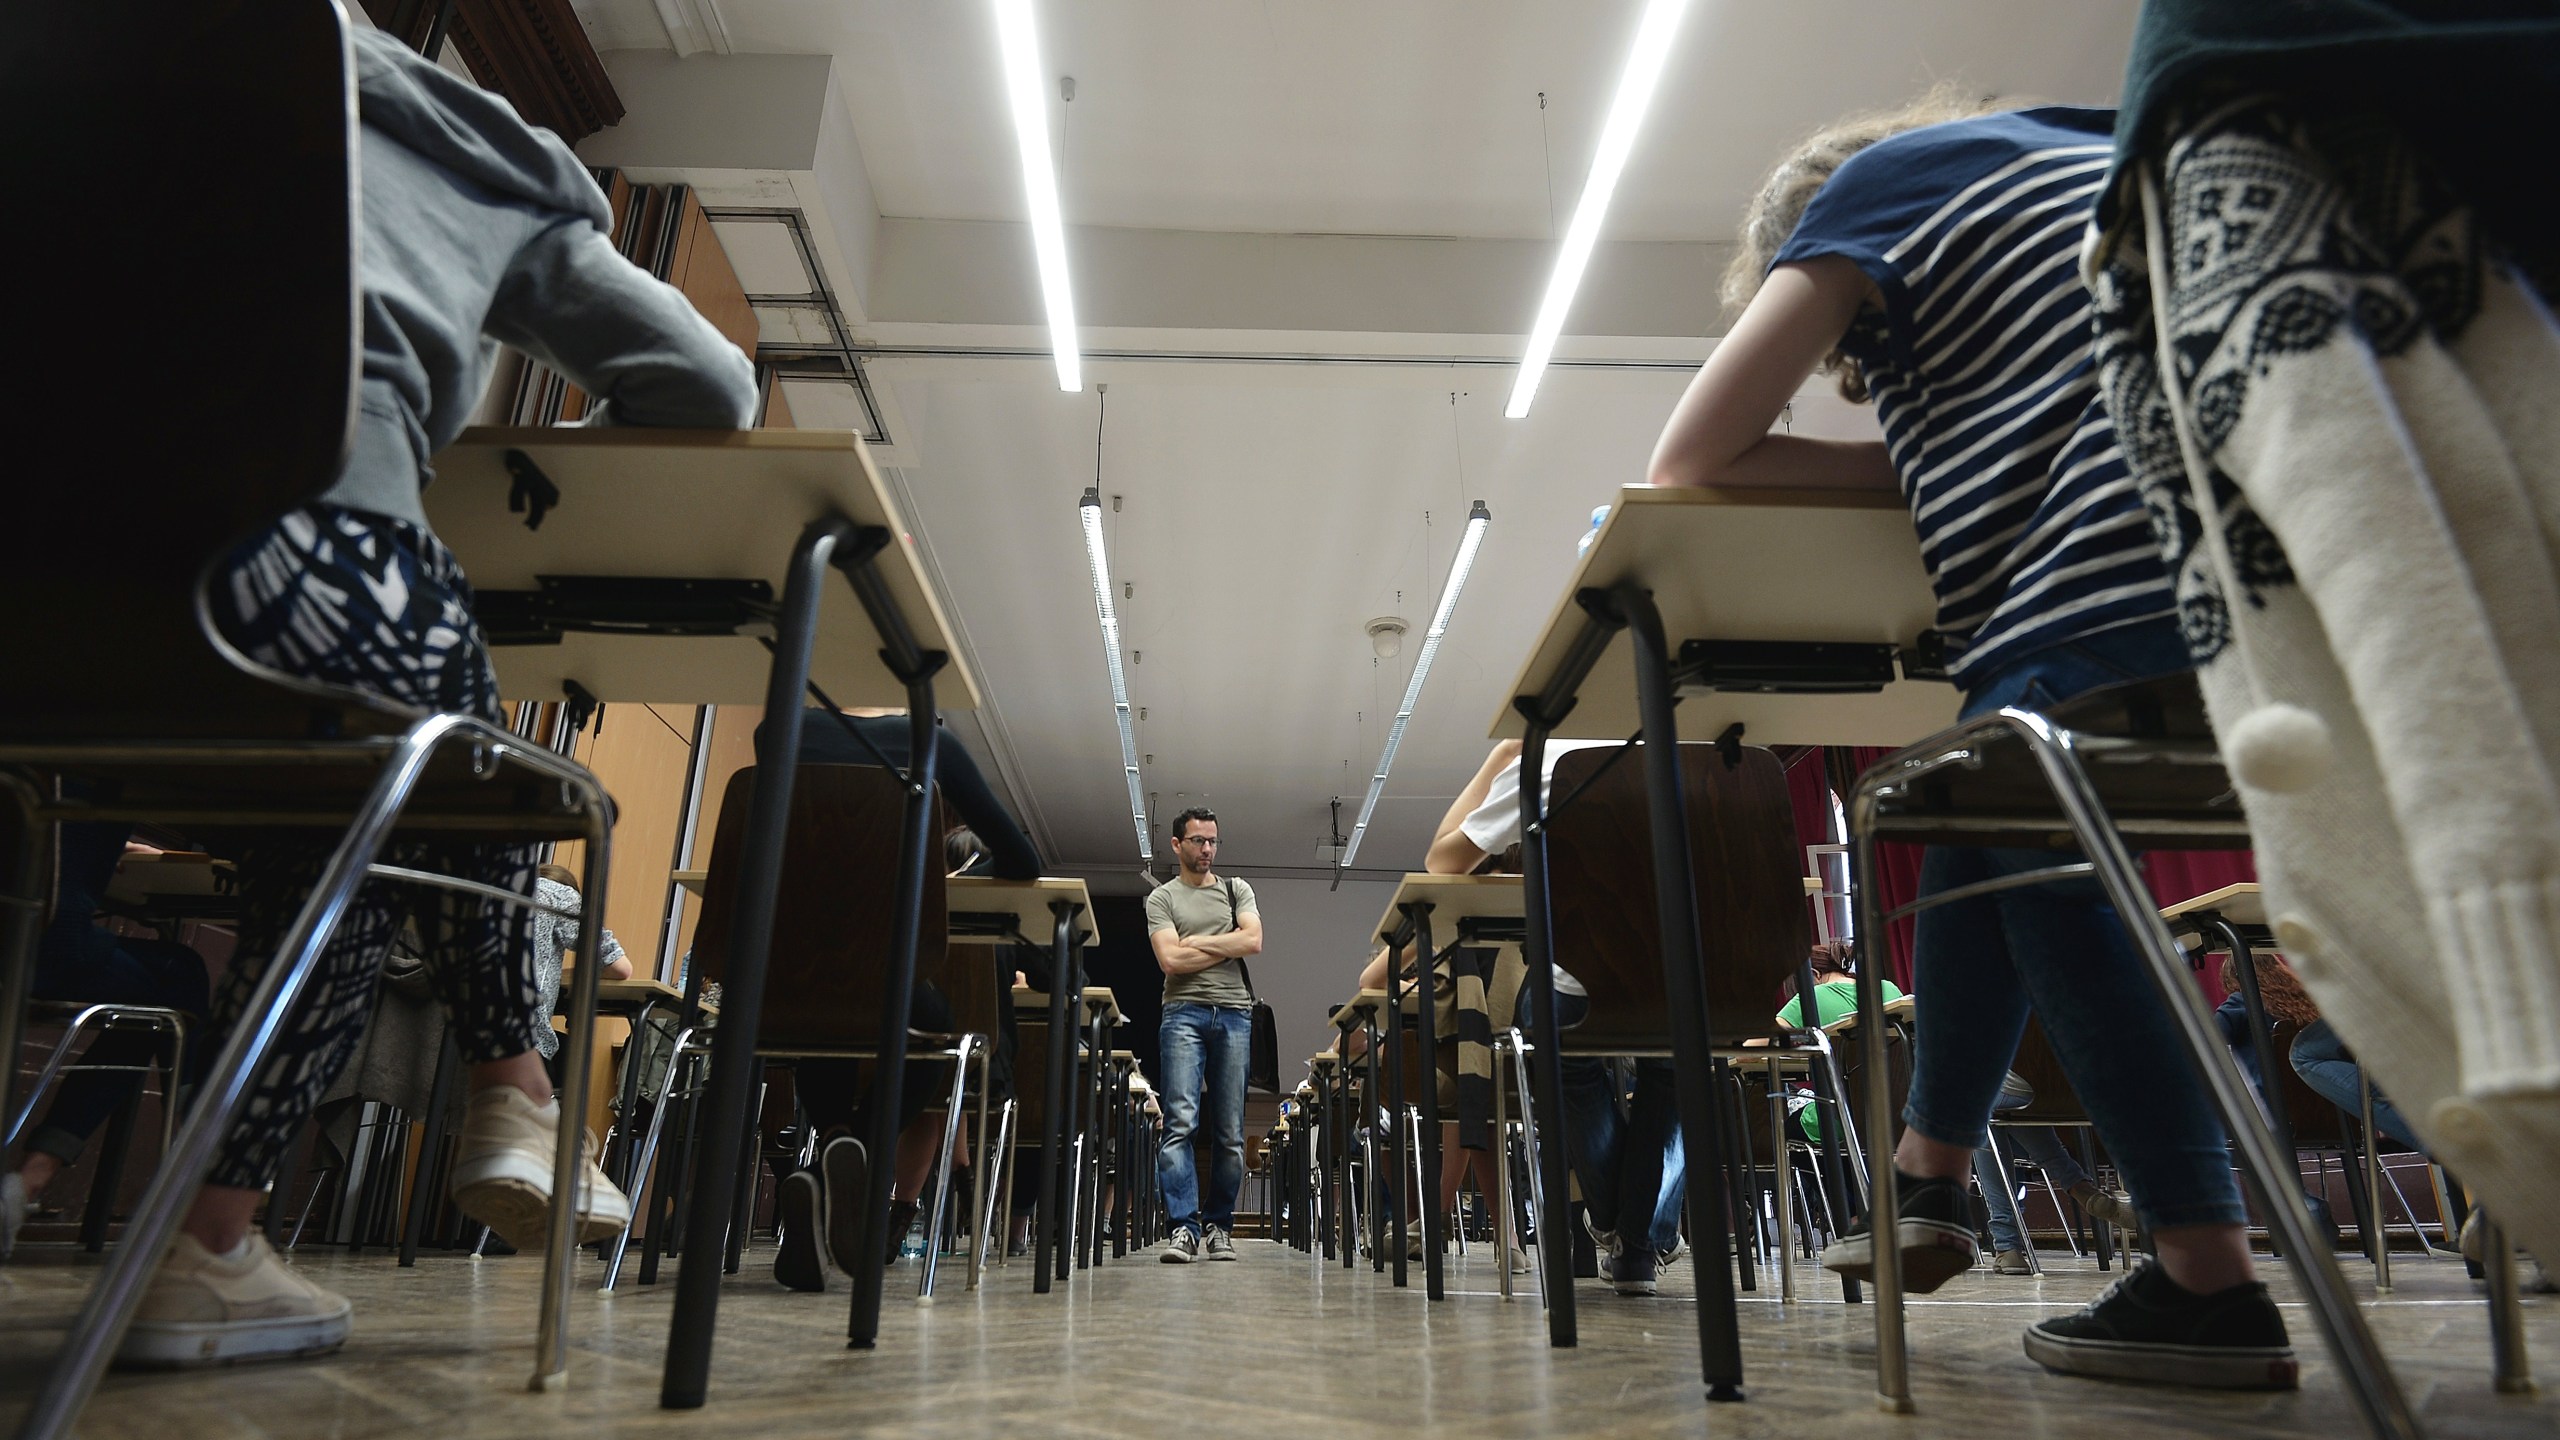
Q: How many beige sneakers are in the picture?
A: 2